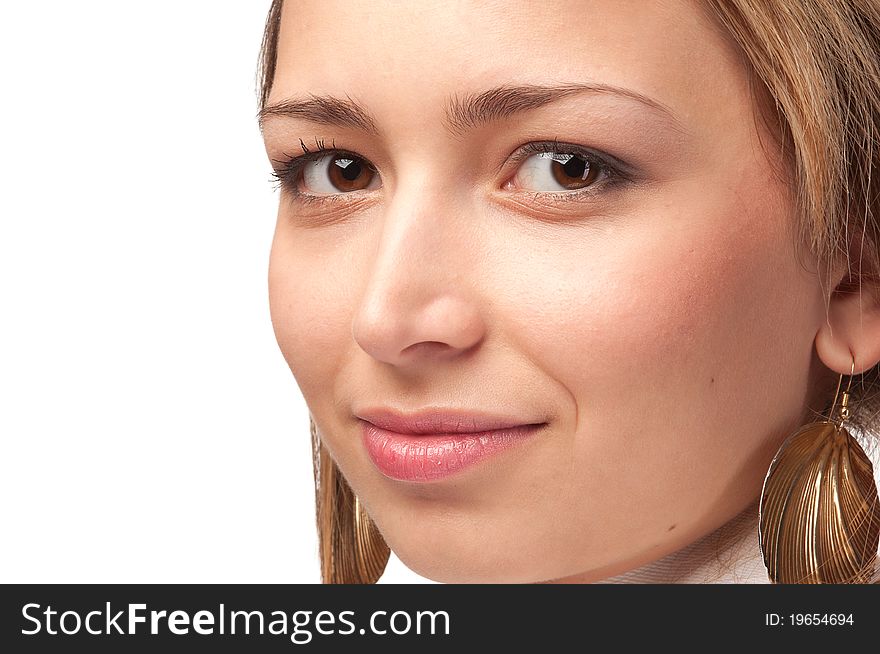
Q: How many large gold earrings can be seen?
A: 2